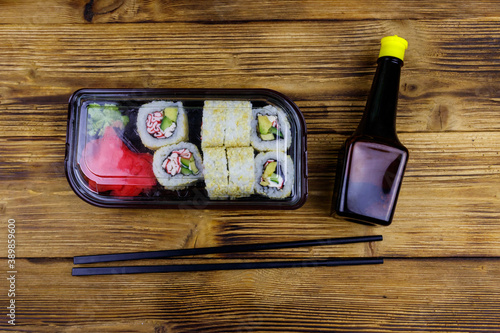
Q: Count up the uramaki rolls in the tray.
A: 8